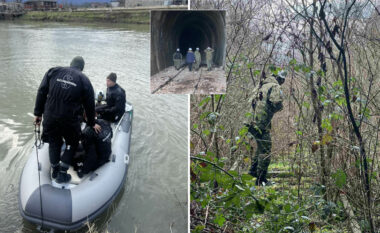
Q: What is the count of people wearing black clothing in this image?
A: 3